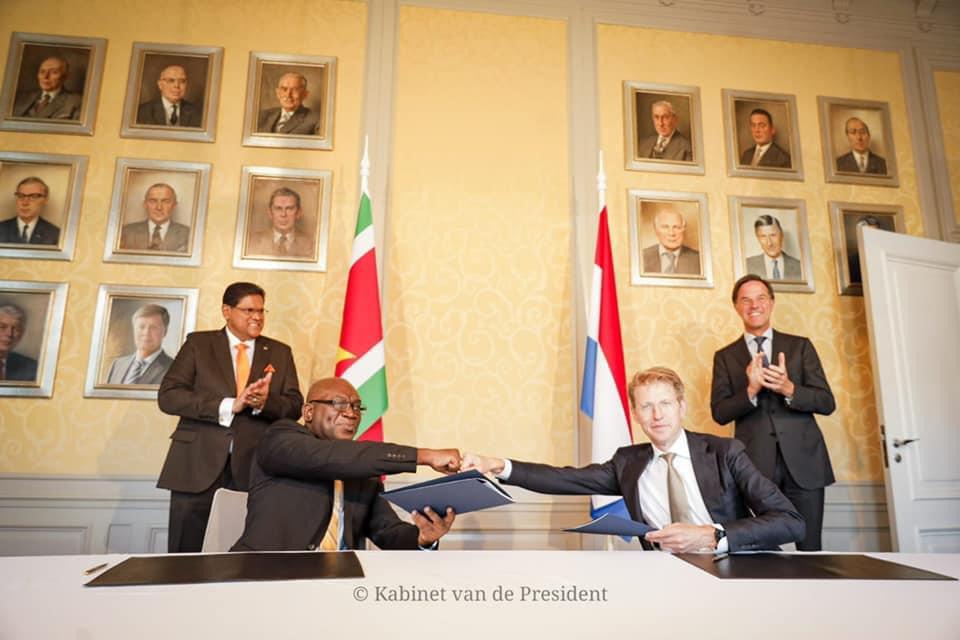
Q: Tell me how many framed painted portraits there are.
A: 14